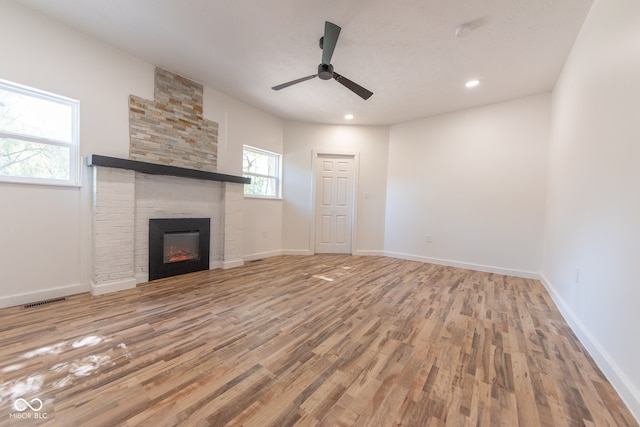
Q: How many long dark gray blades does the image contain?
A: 3